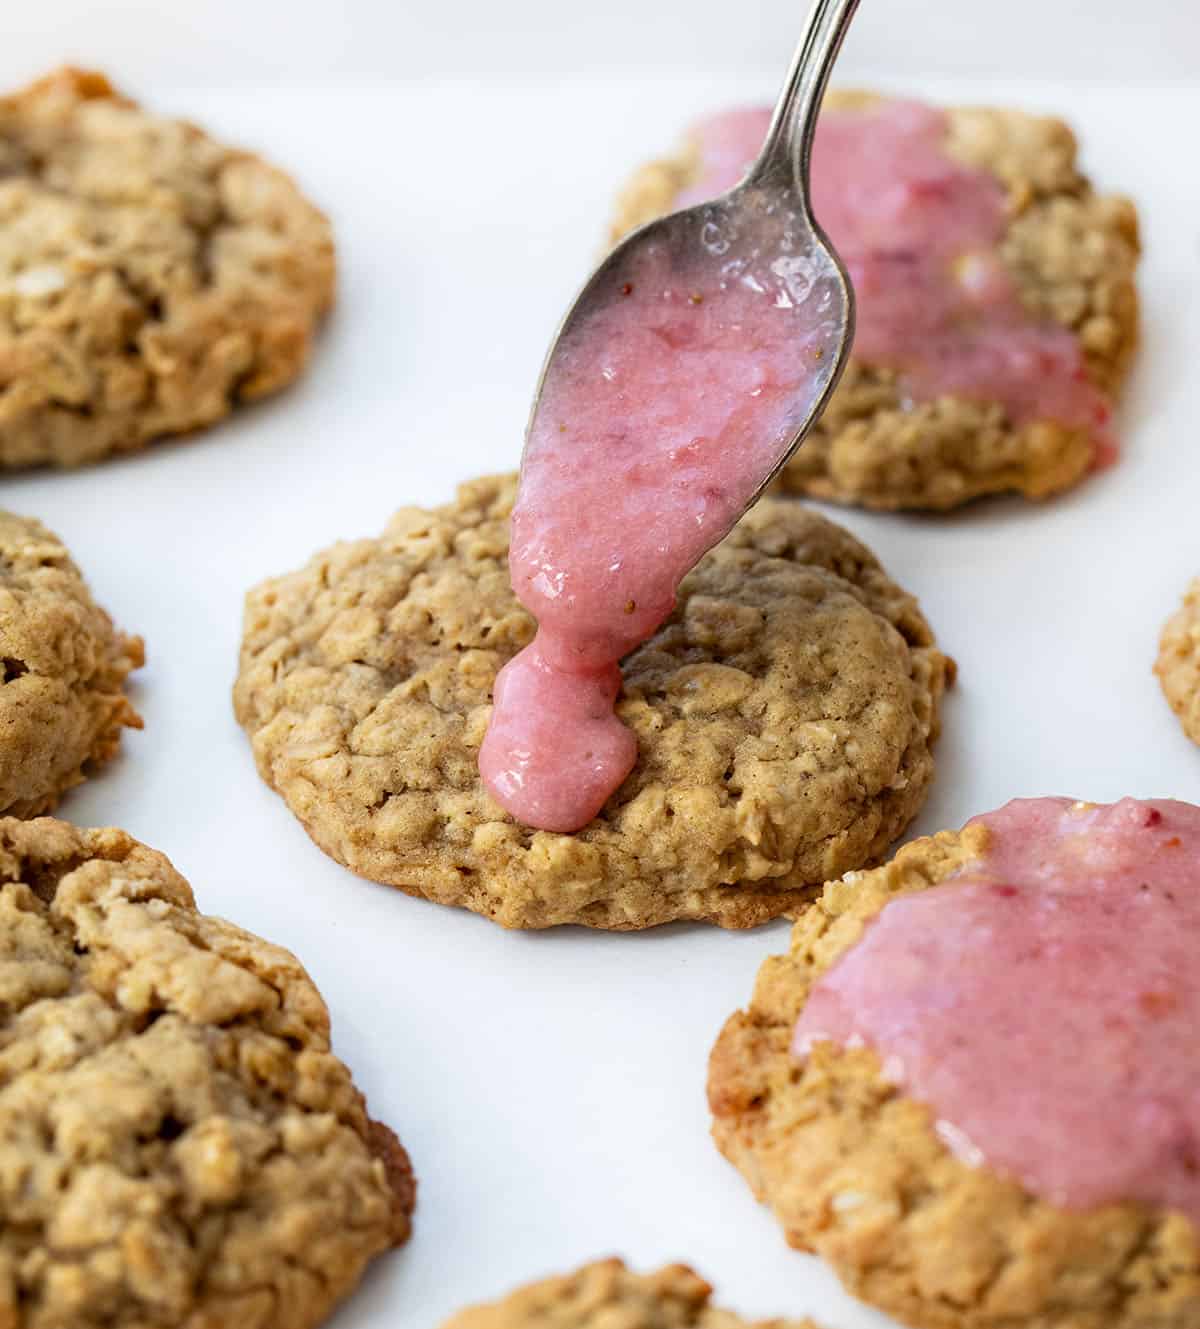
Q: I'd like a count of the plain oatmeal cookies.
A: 5